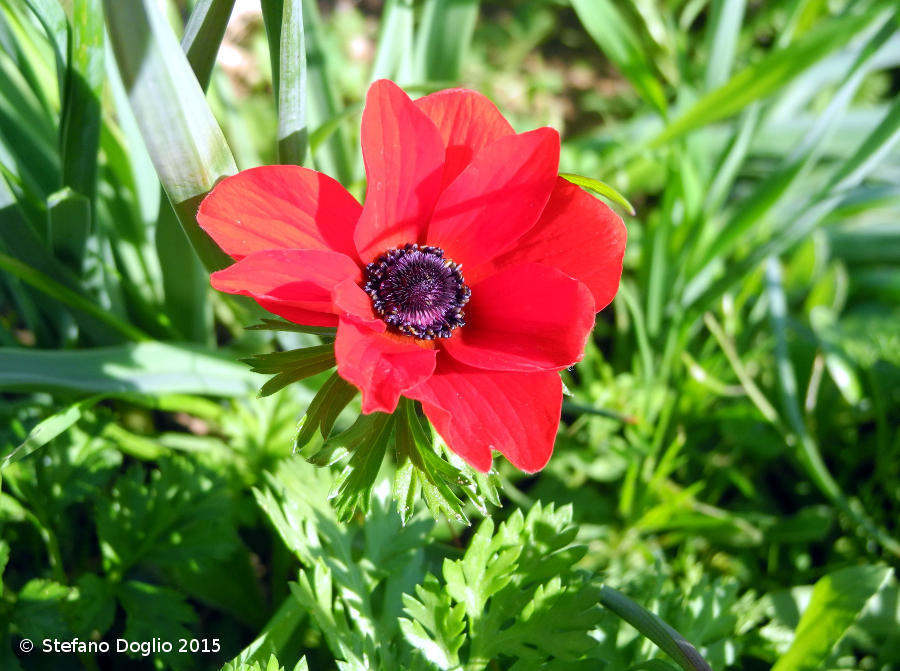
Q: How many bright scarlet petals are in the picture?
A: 9